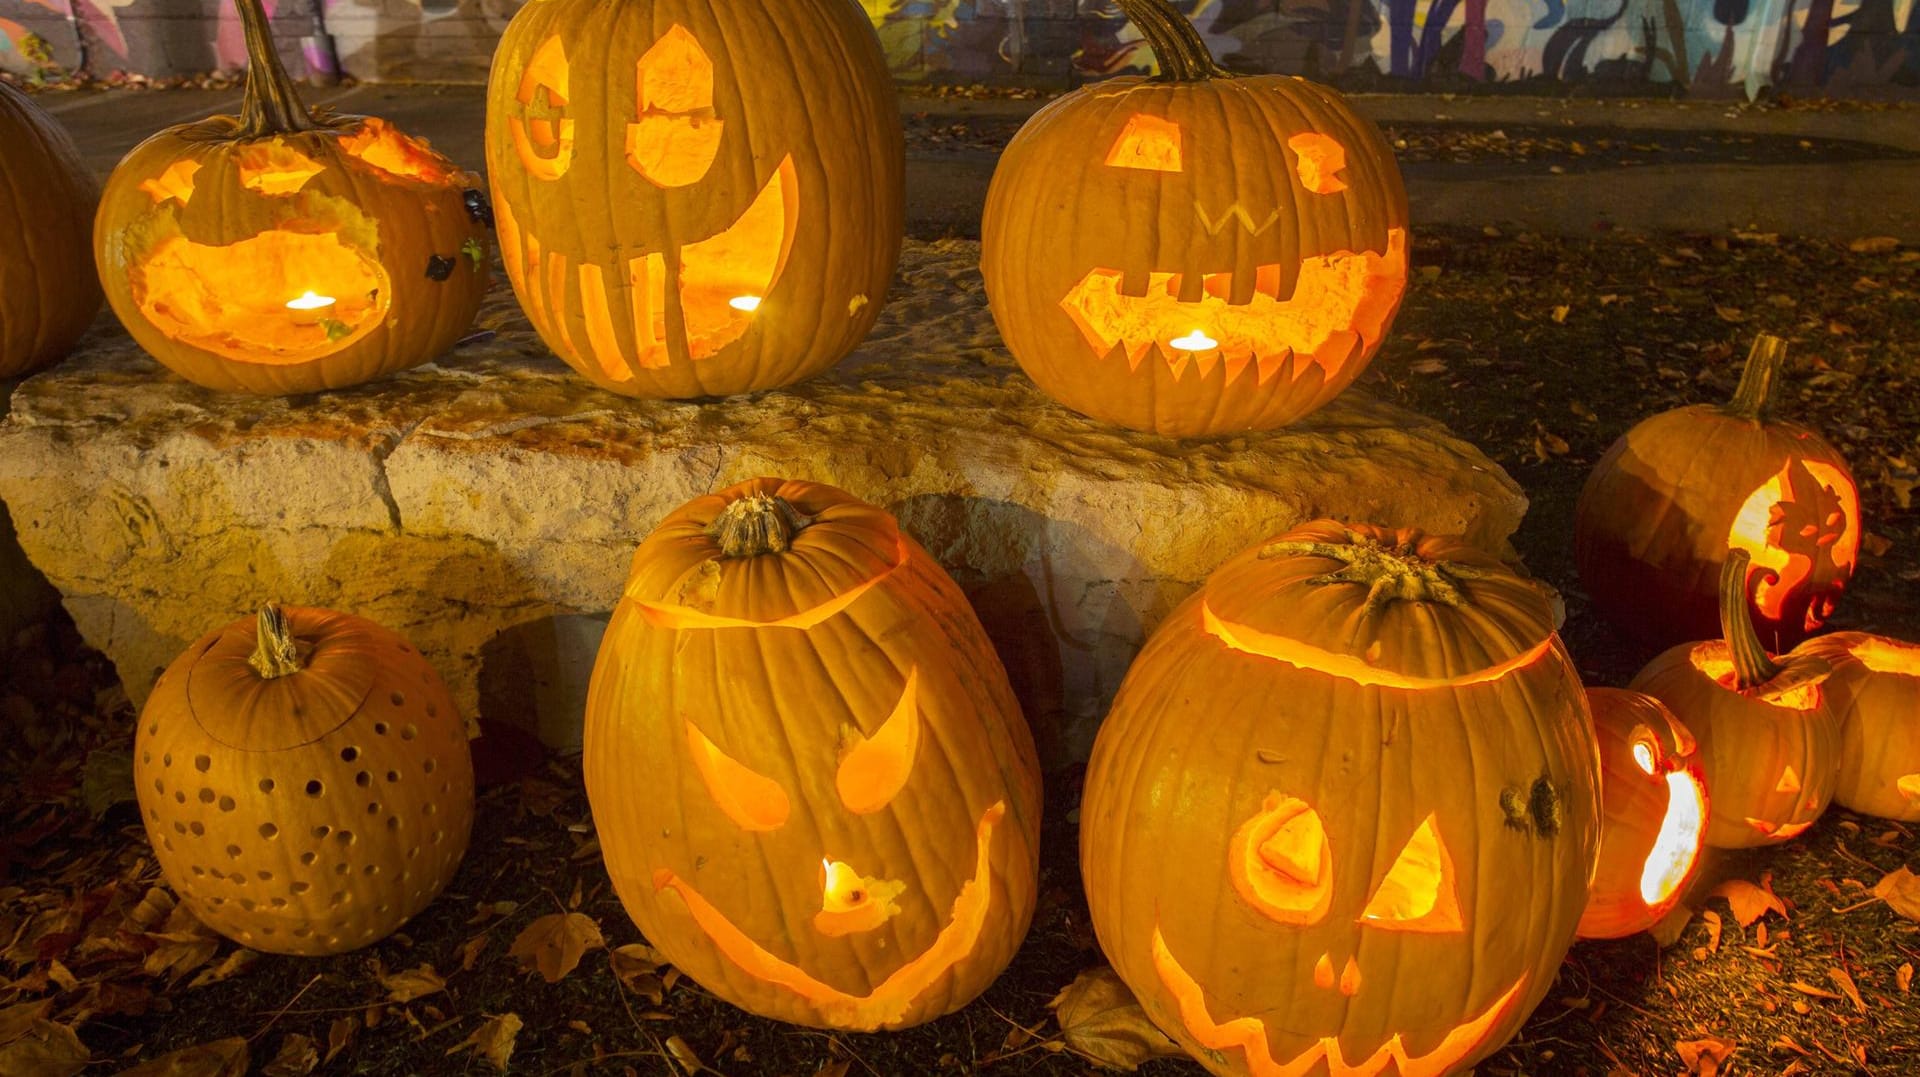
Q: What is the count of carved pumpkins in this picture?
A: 10